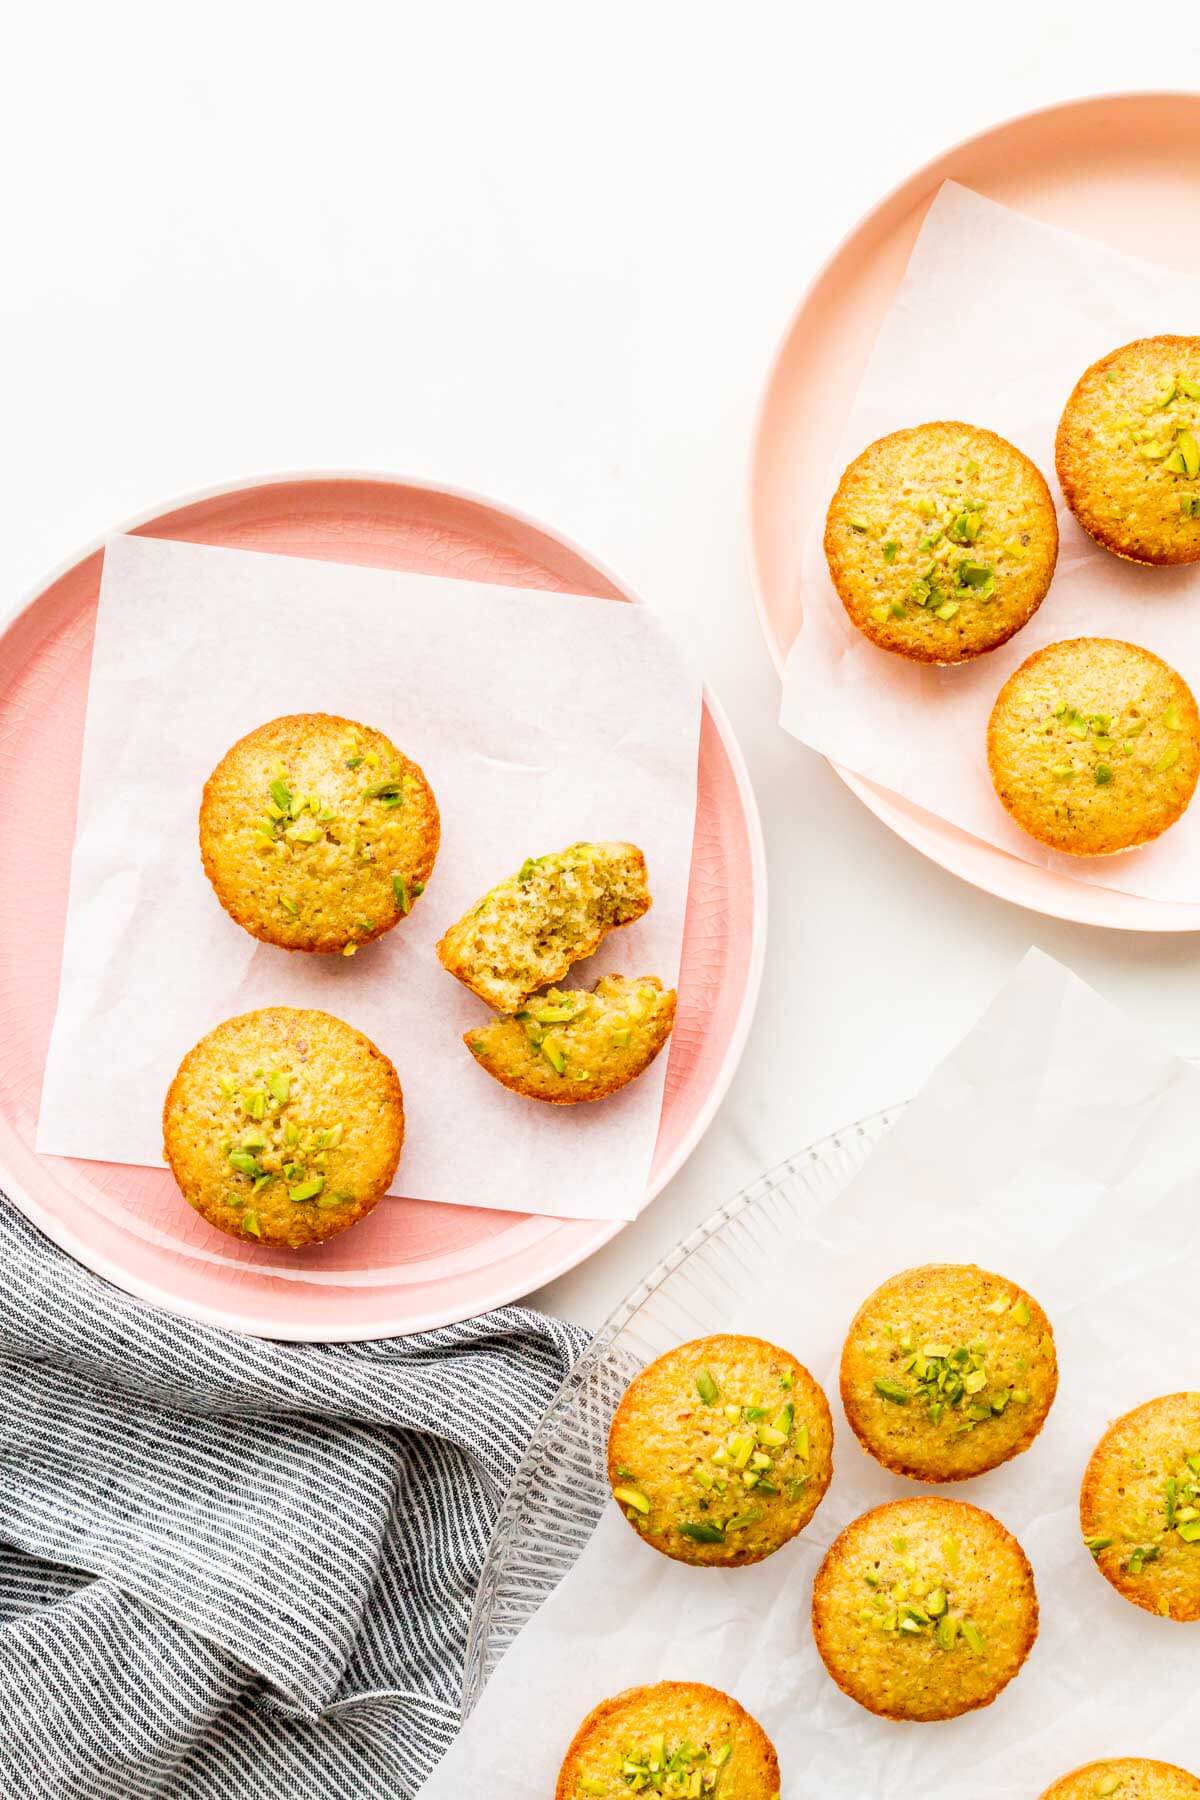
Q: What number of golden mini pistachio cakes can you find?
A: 12